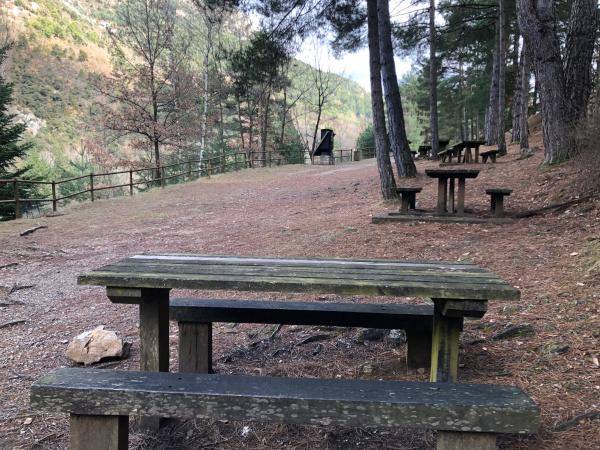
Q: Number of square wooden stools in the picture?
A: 2